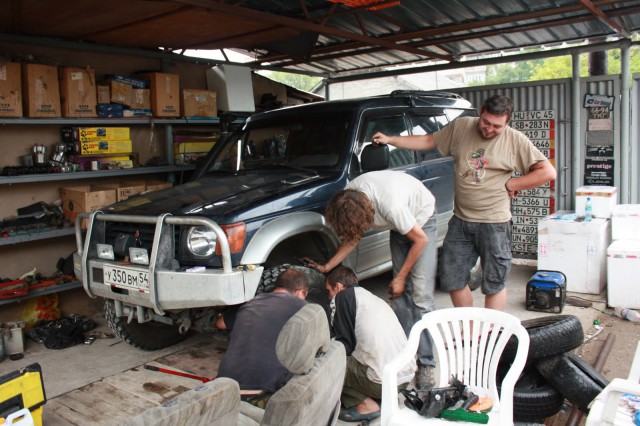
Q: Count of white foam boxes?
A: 4